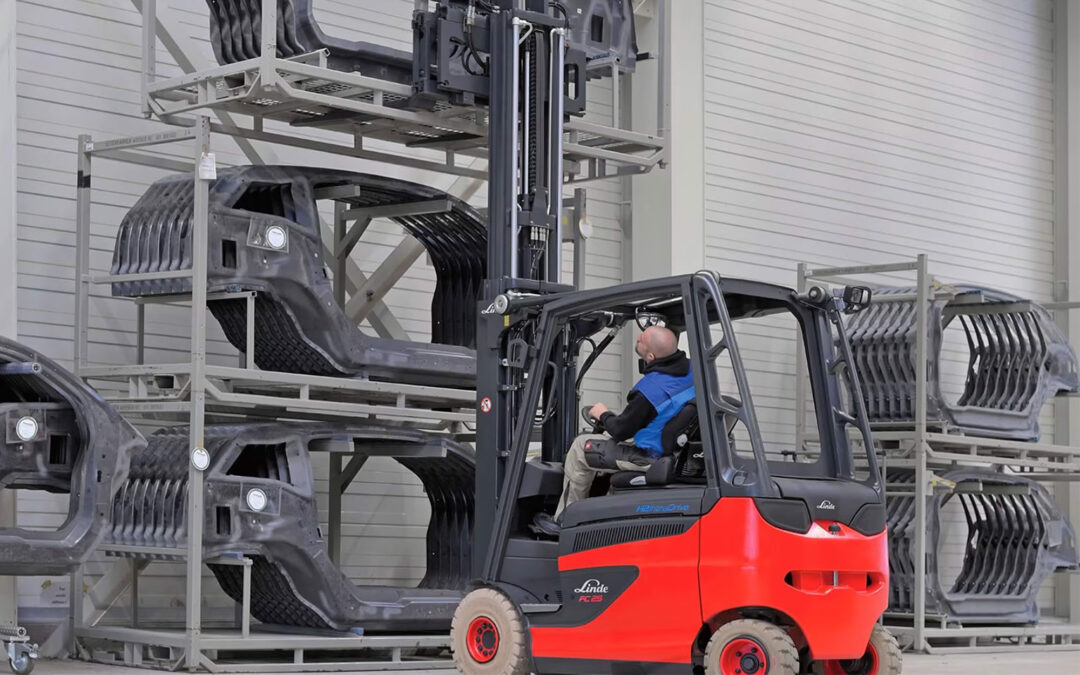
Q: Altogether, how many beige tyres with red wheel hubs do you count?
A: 3